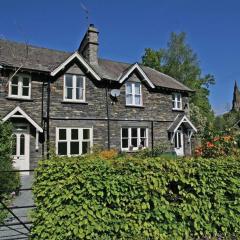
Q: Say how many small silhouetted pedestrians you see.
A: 0